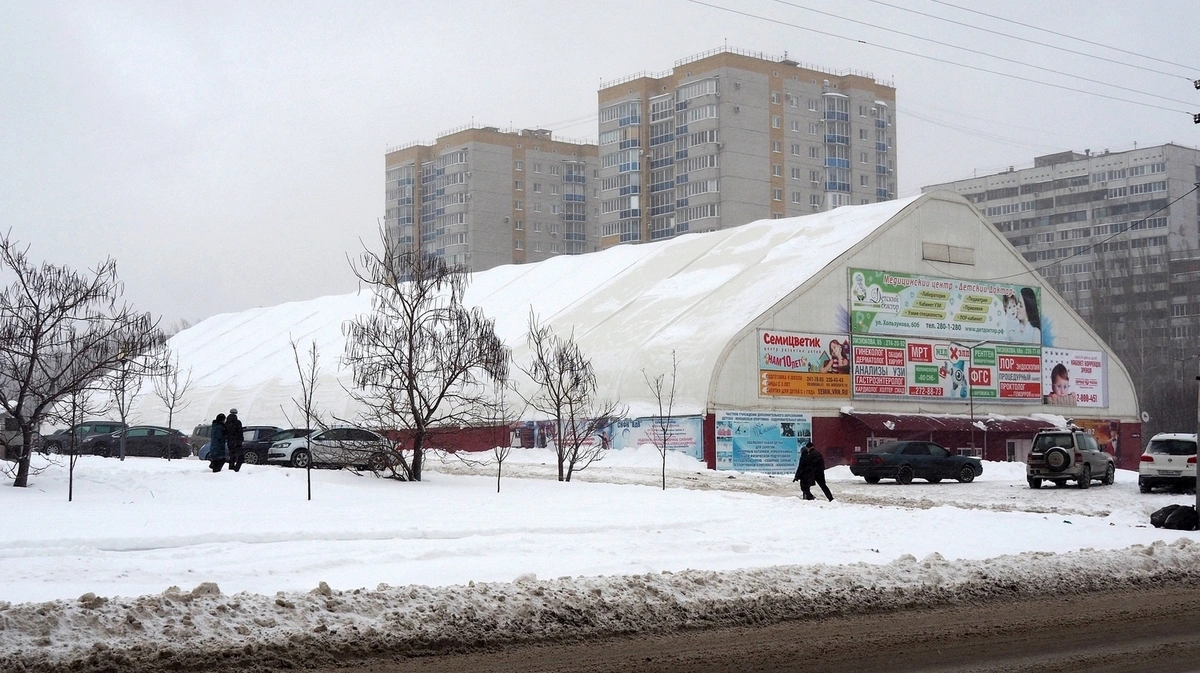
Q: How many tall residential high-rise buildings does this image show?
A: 3